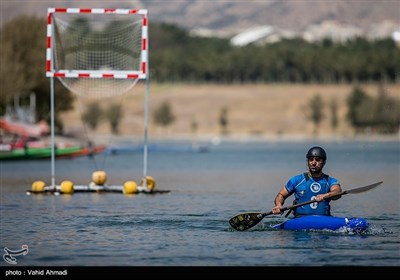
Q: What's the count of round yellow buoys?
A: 5